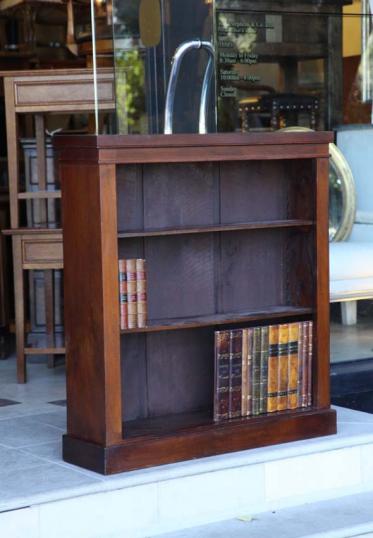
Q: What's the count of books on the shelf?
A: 15